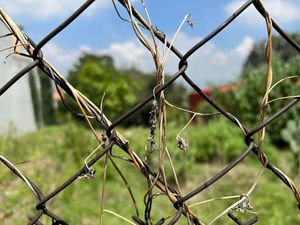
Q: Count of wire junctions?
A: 6